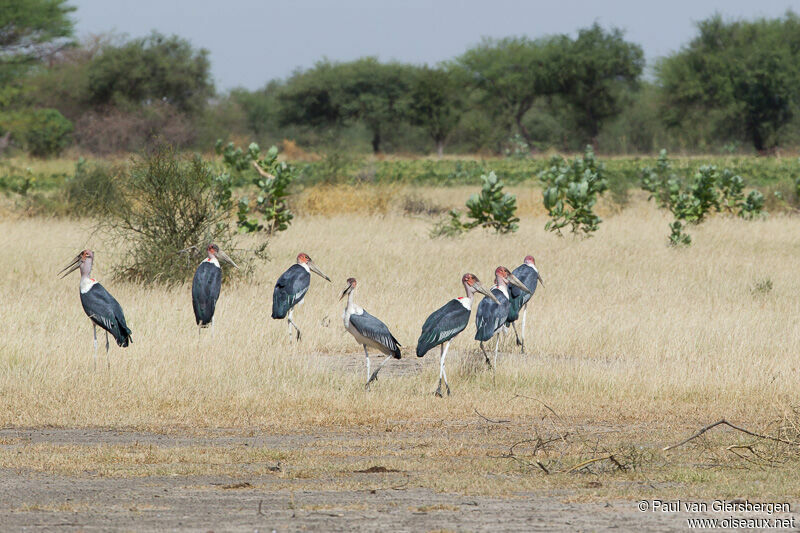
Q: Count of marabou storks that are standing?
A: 7